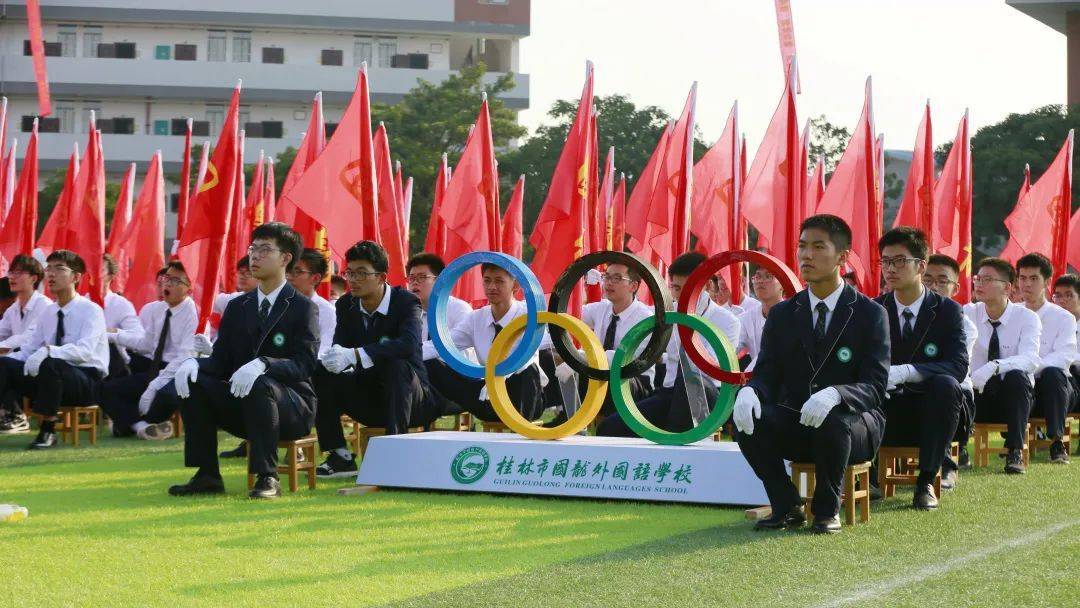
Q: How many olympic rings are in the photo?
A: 5